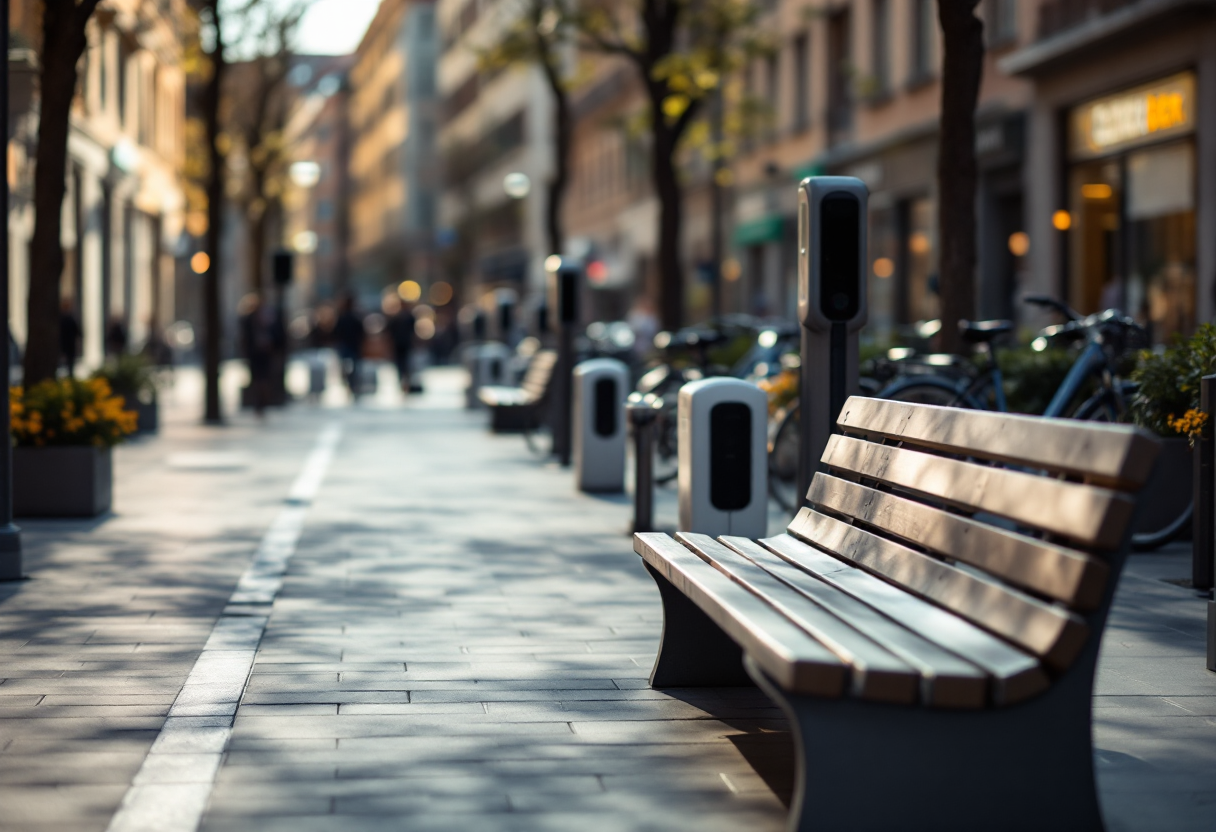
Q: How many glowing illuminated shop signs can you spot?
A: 1